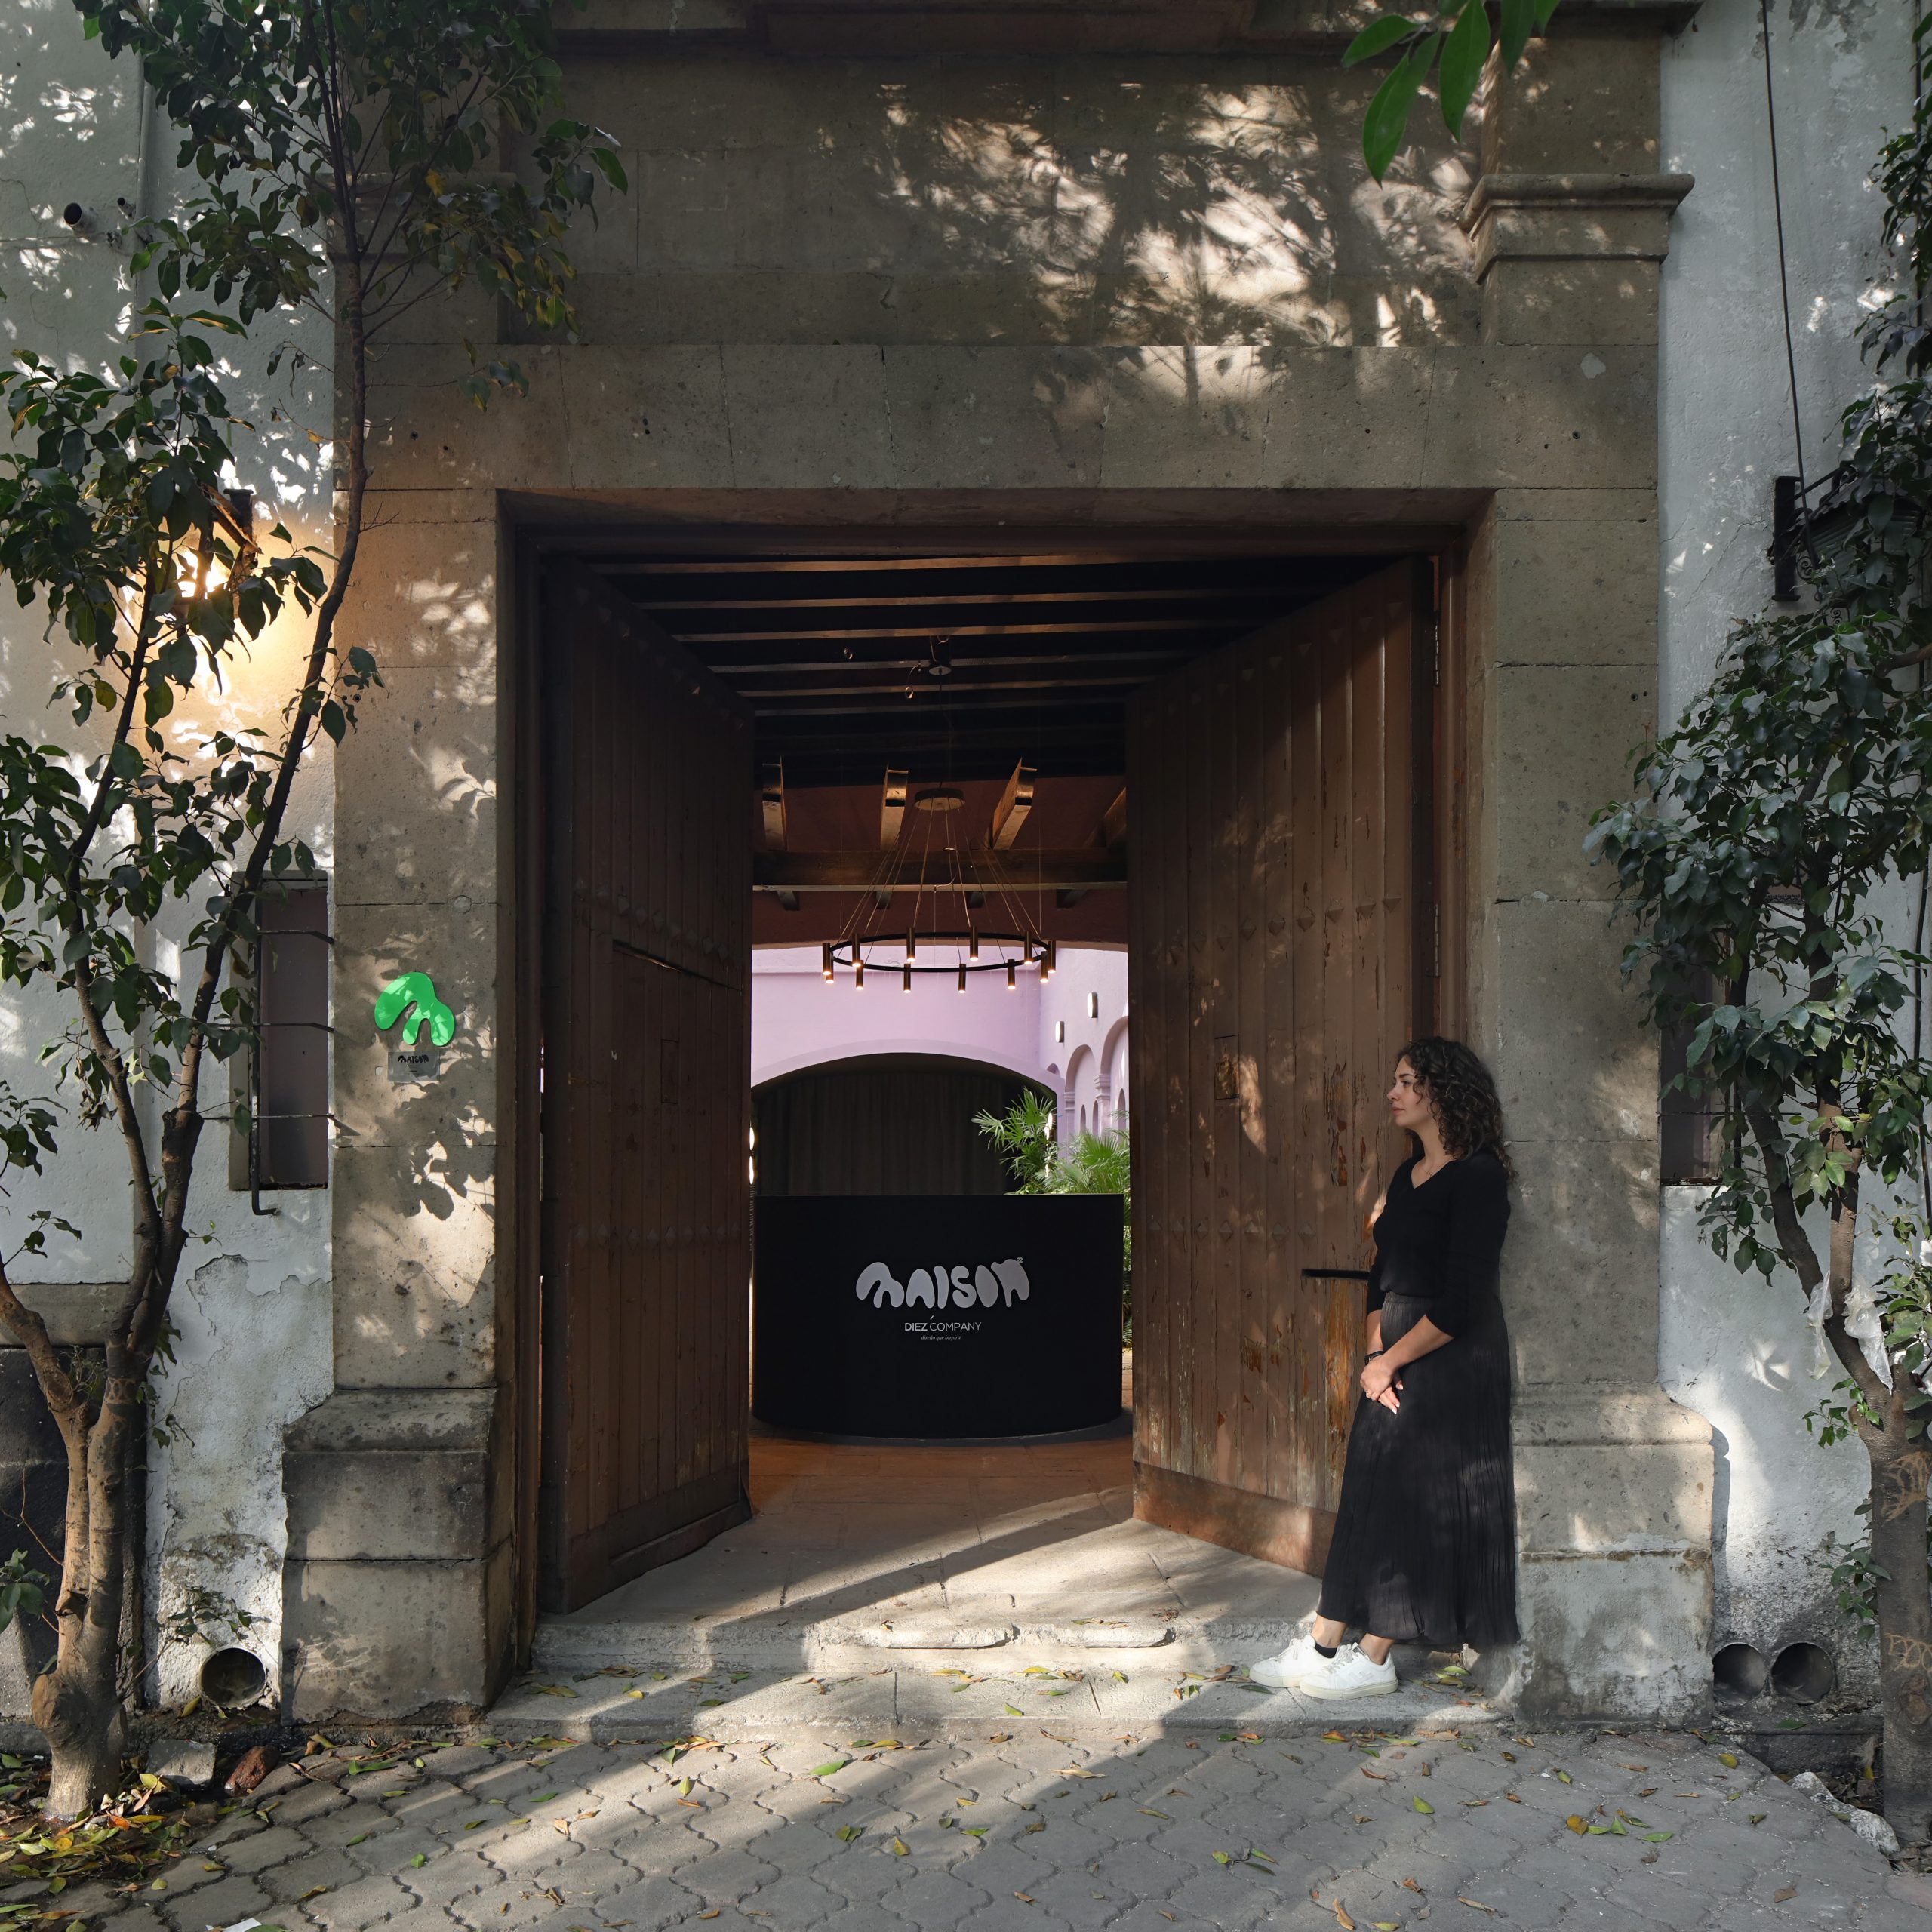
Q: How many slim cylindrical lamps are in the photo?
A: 12